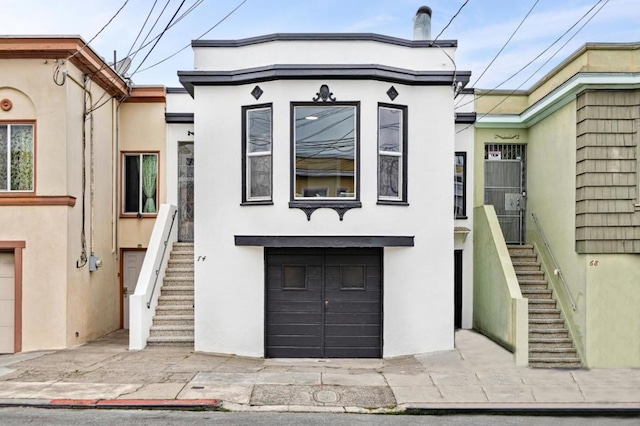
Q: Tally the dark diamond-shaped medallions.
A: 2